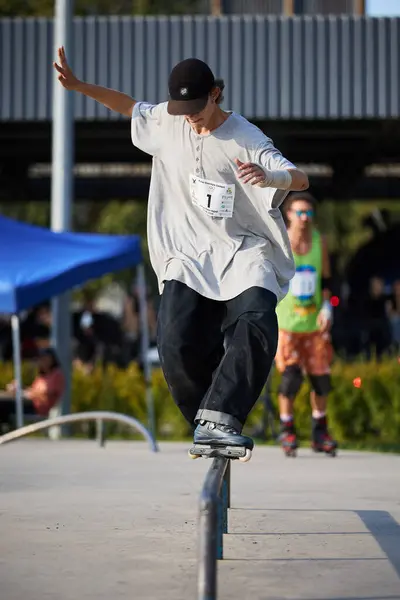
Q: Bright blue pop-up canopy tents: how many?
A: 1